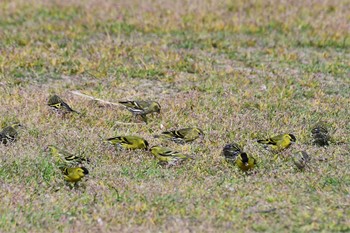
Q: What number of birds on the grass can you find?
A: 13